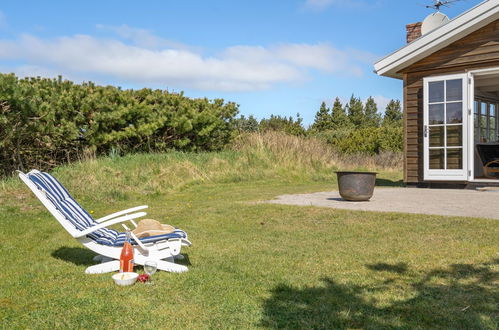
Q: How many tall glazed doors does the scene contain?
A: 1